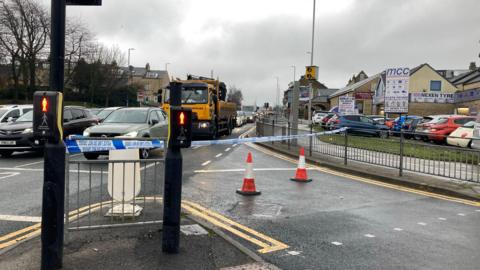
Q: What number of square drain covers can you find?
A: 2